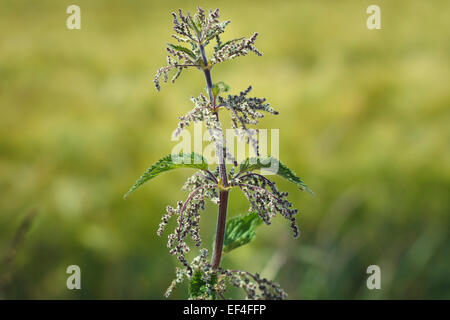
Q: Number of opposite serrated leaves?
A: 2